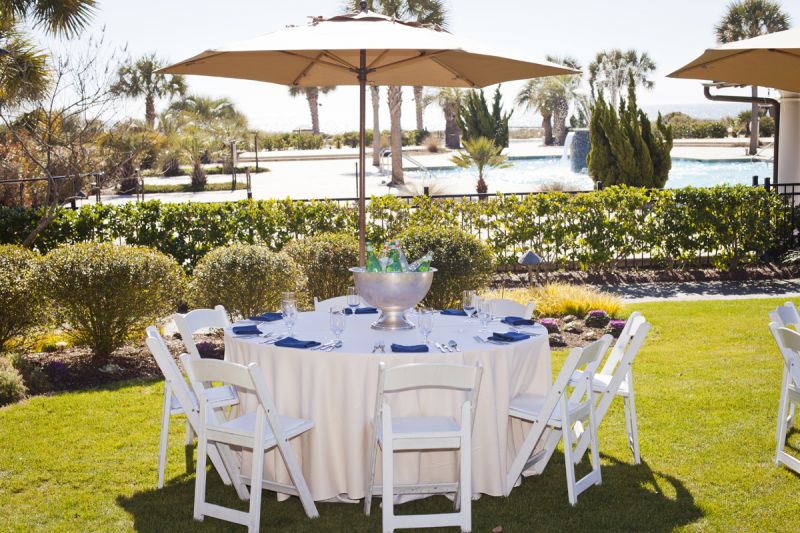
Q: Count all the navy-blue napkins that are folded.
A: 8